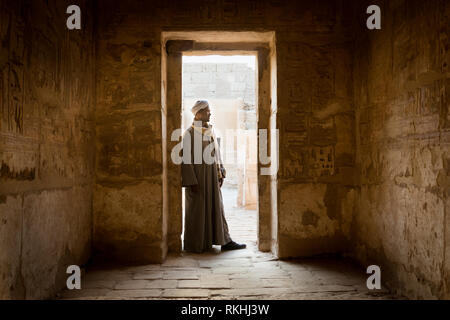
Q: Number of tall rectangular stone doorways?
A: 1